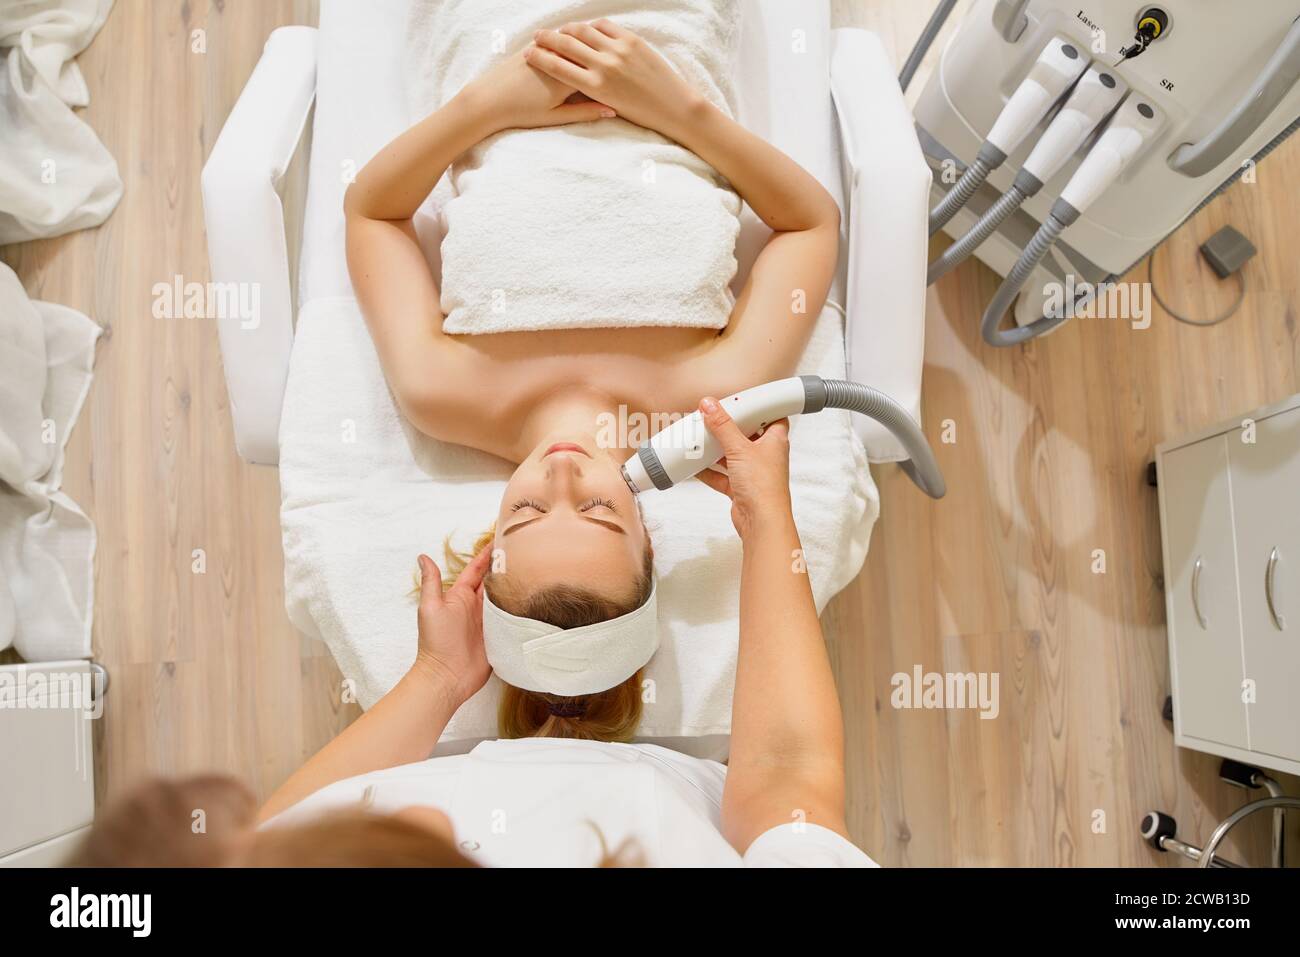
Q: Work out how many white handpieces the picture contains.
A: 4